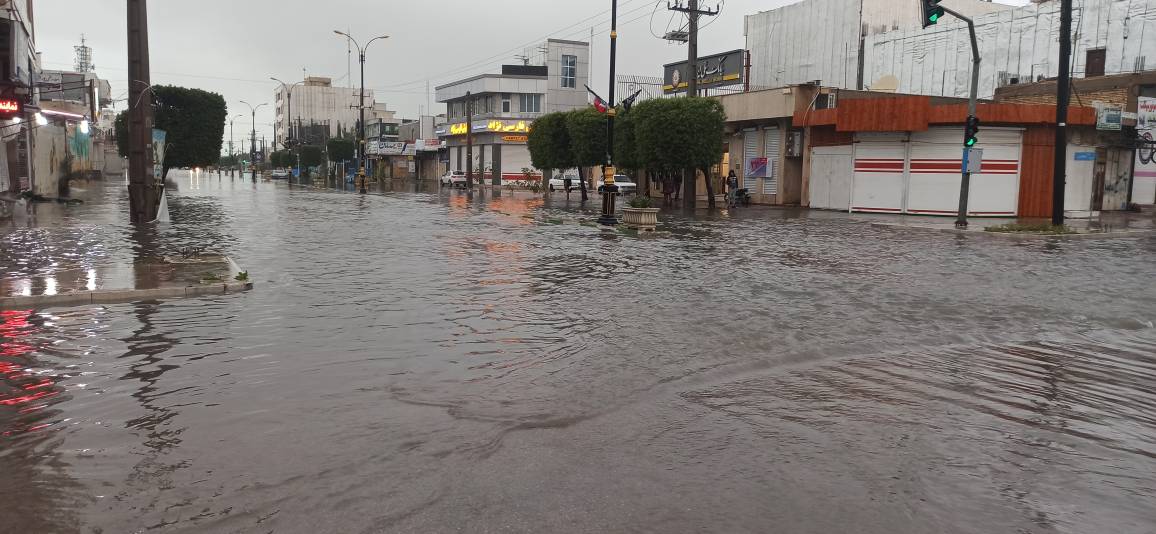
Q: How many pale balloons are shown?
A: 0